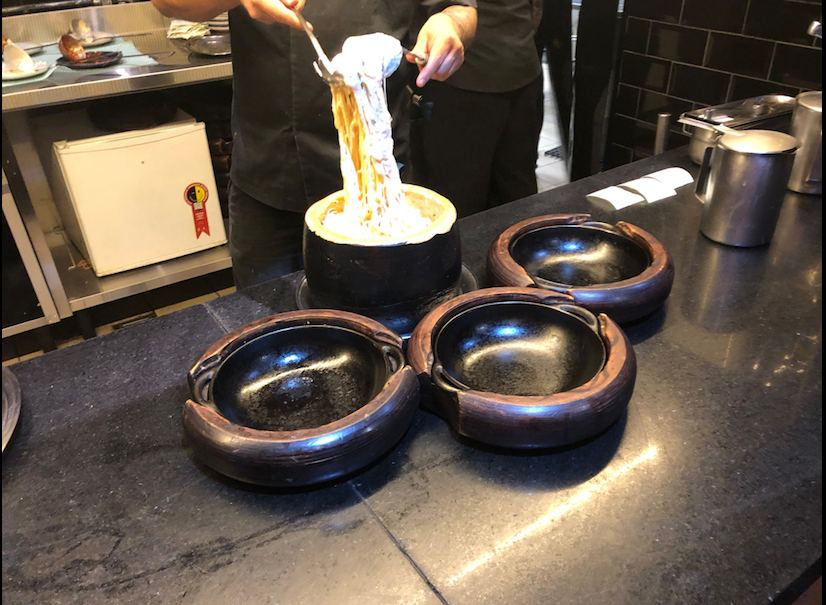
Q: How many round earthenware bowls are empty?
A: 3